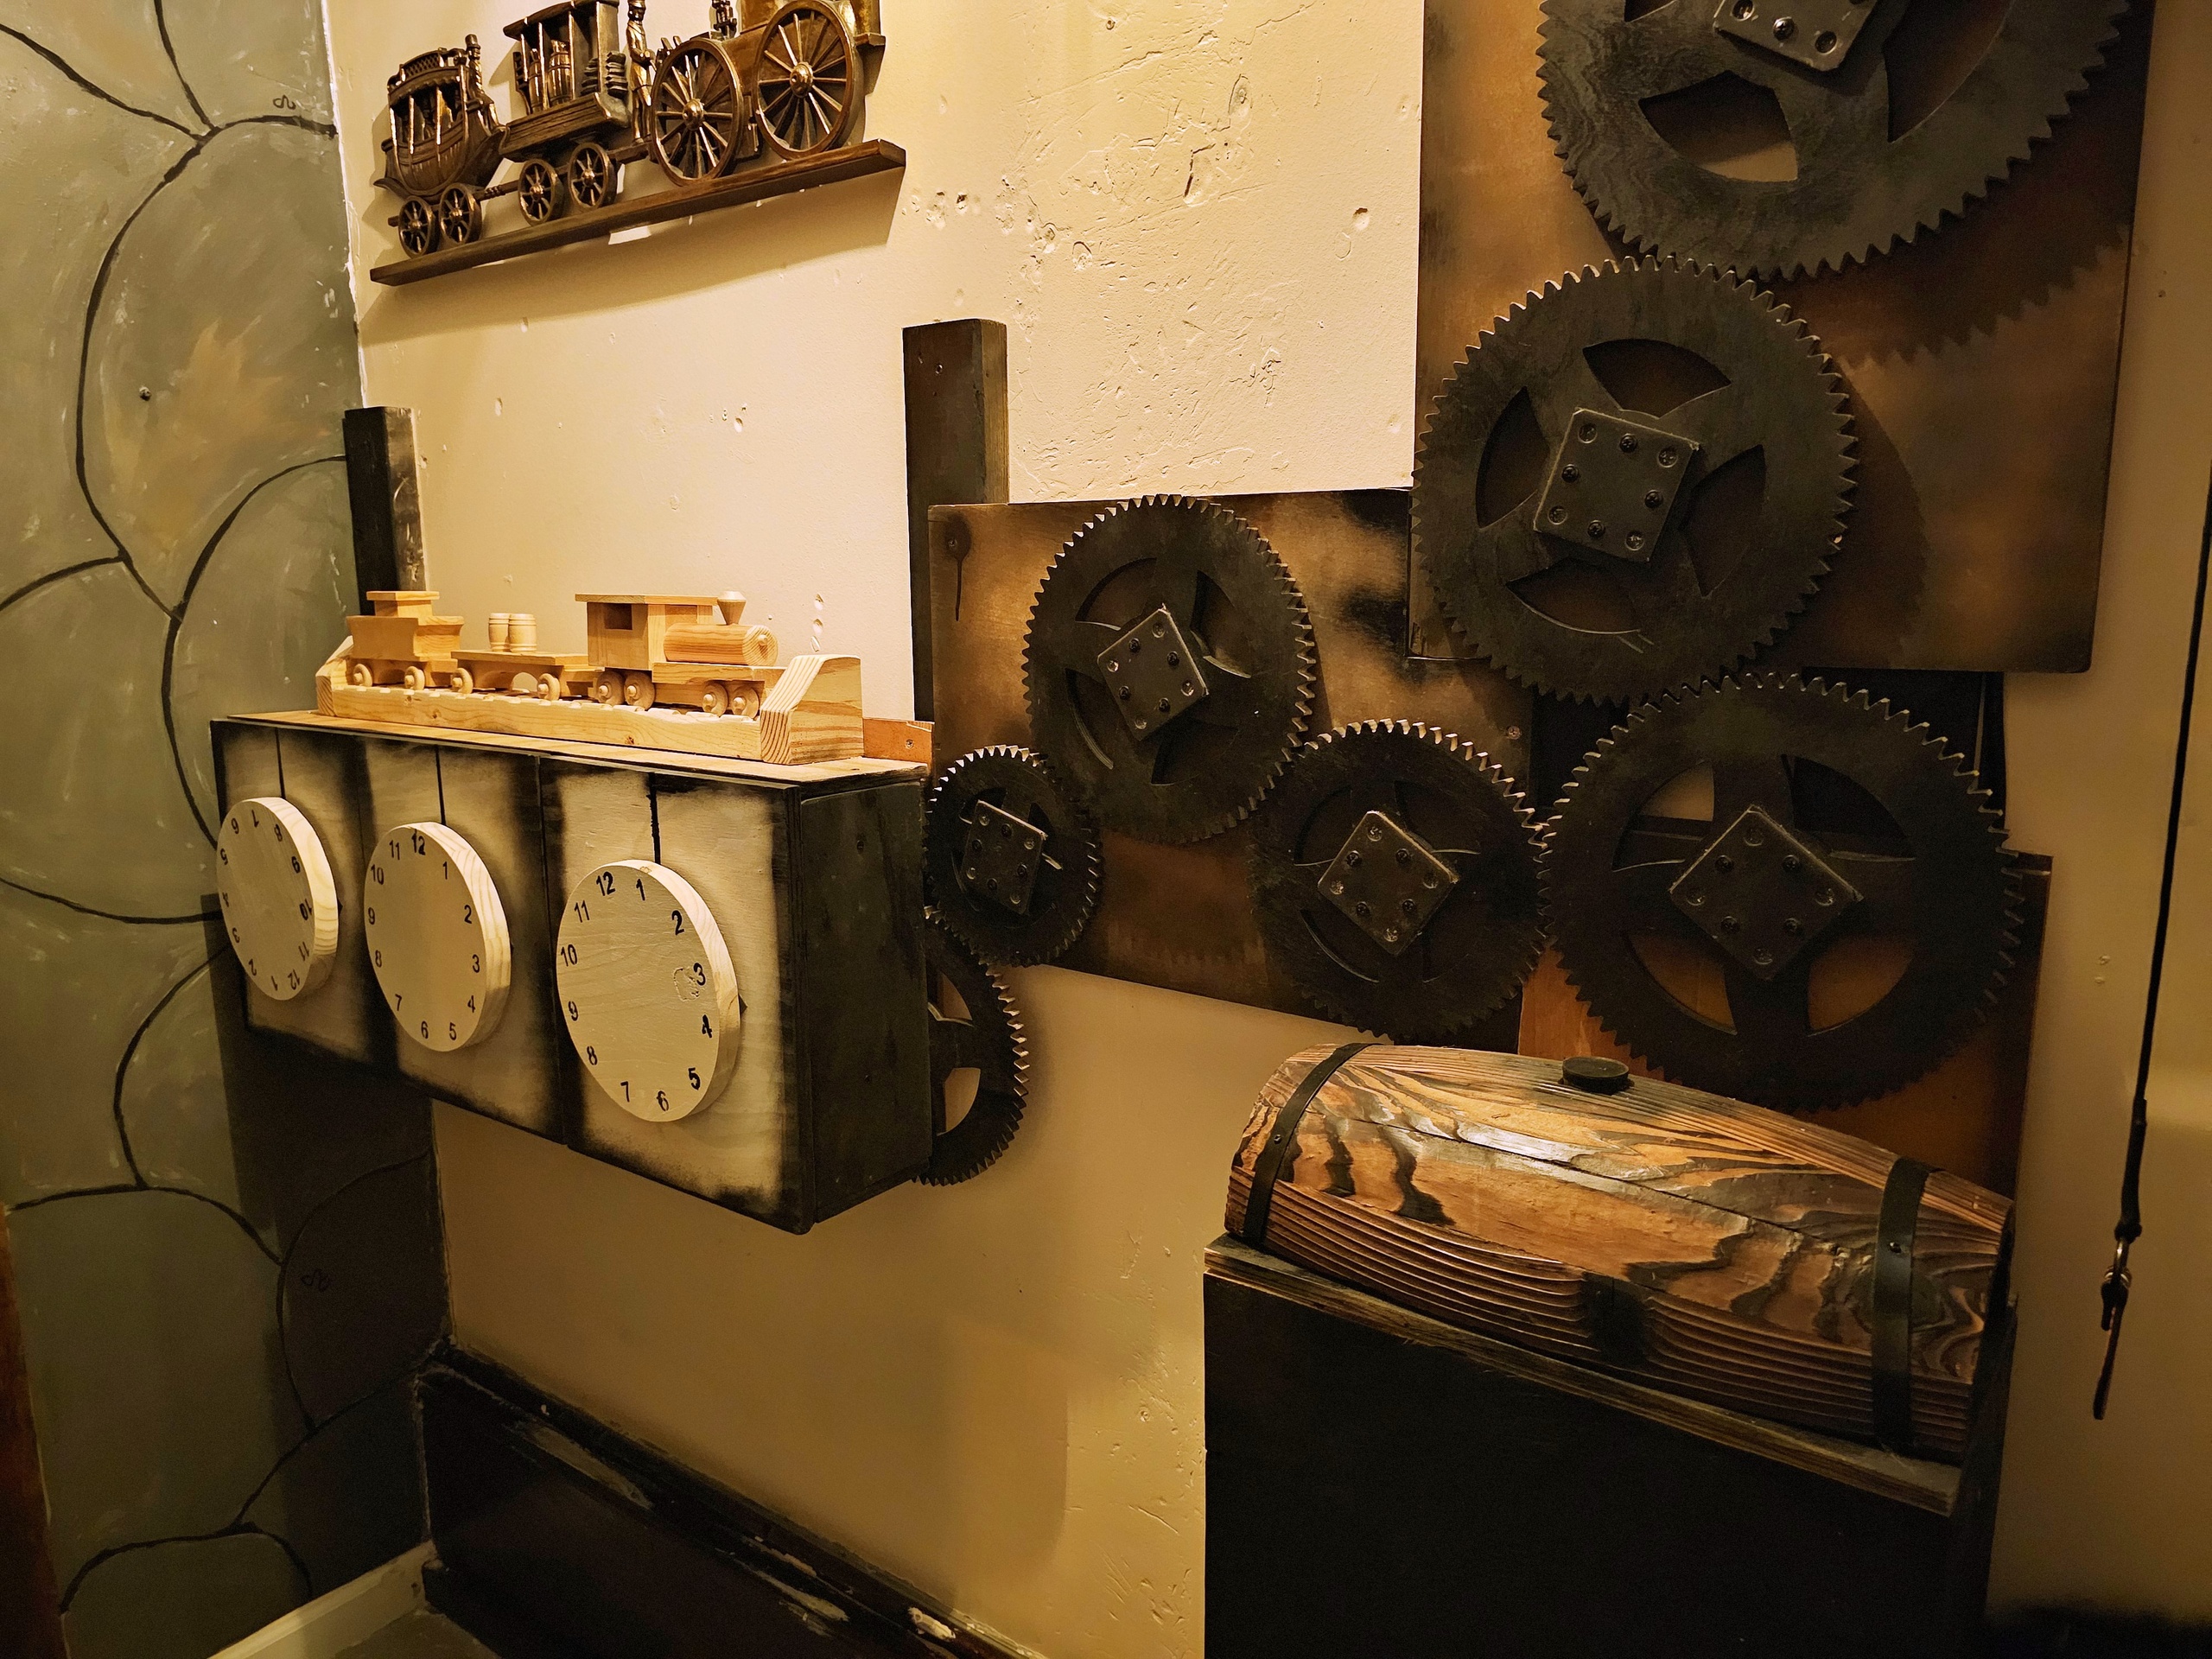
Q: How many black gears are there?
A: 7